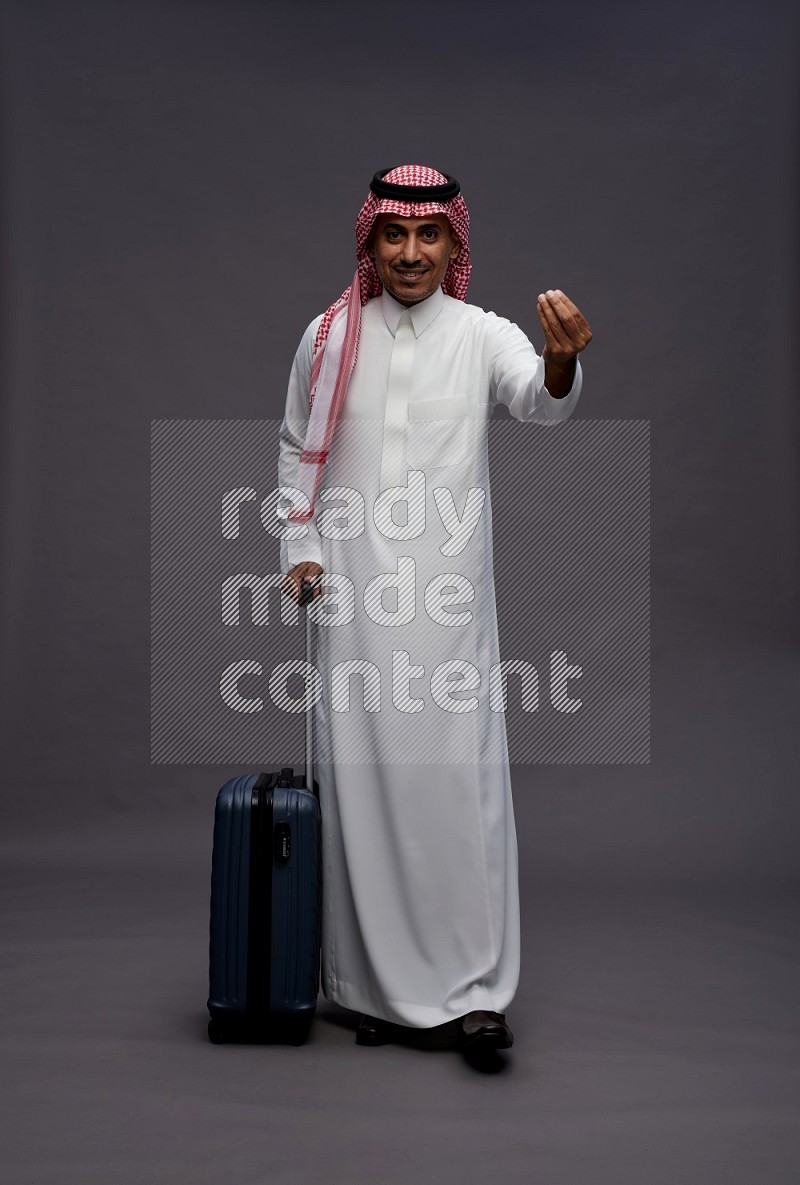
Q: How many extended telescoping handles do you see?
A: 1